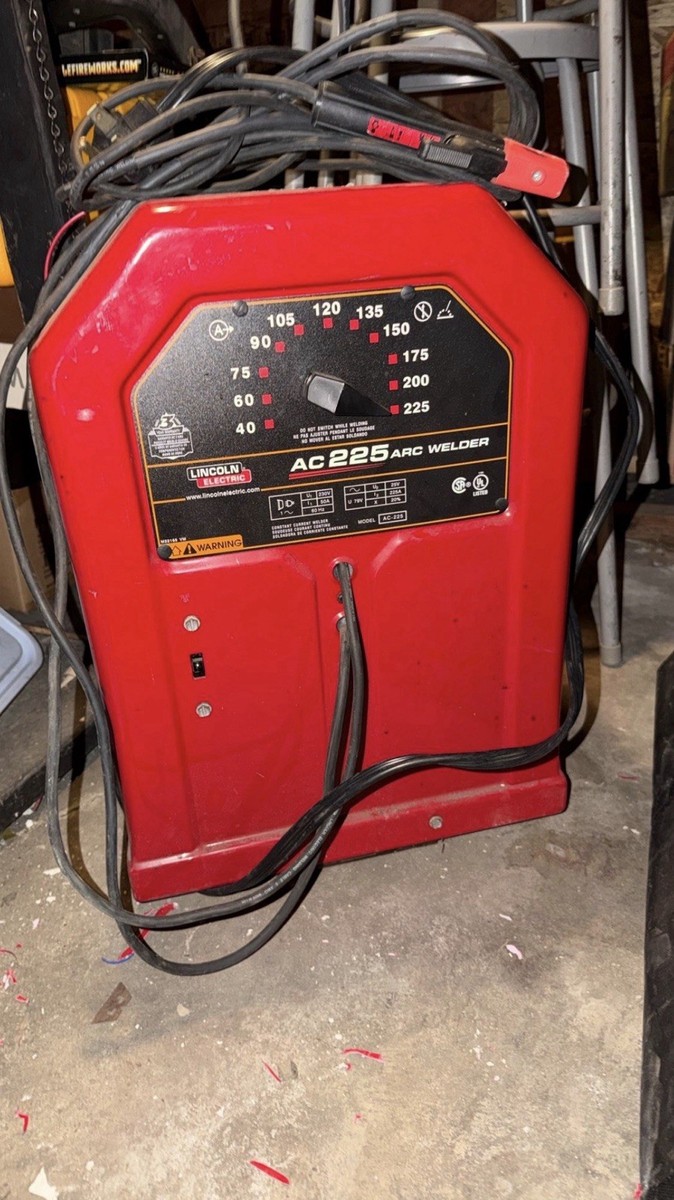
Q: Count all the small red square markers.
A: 11